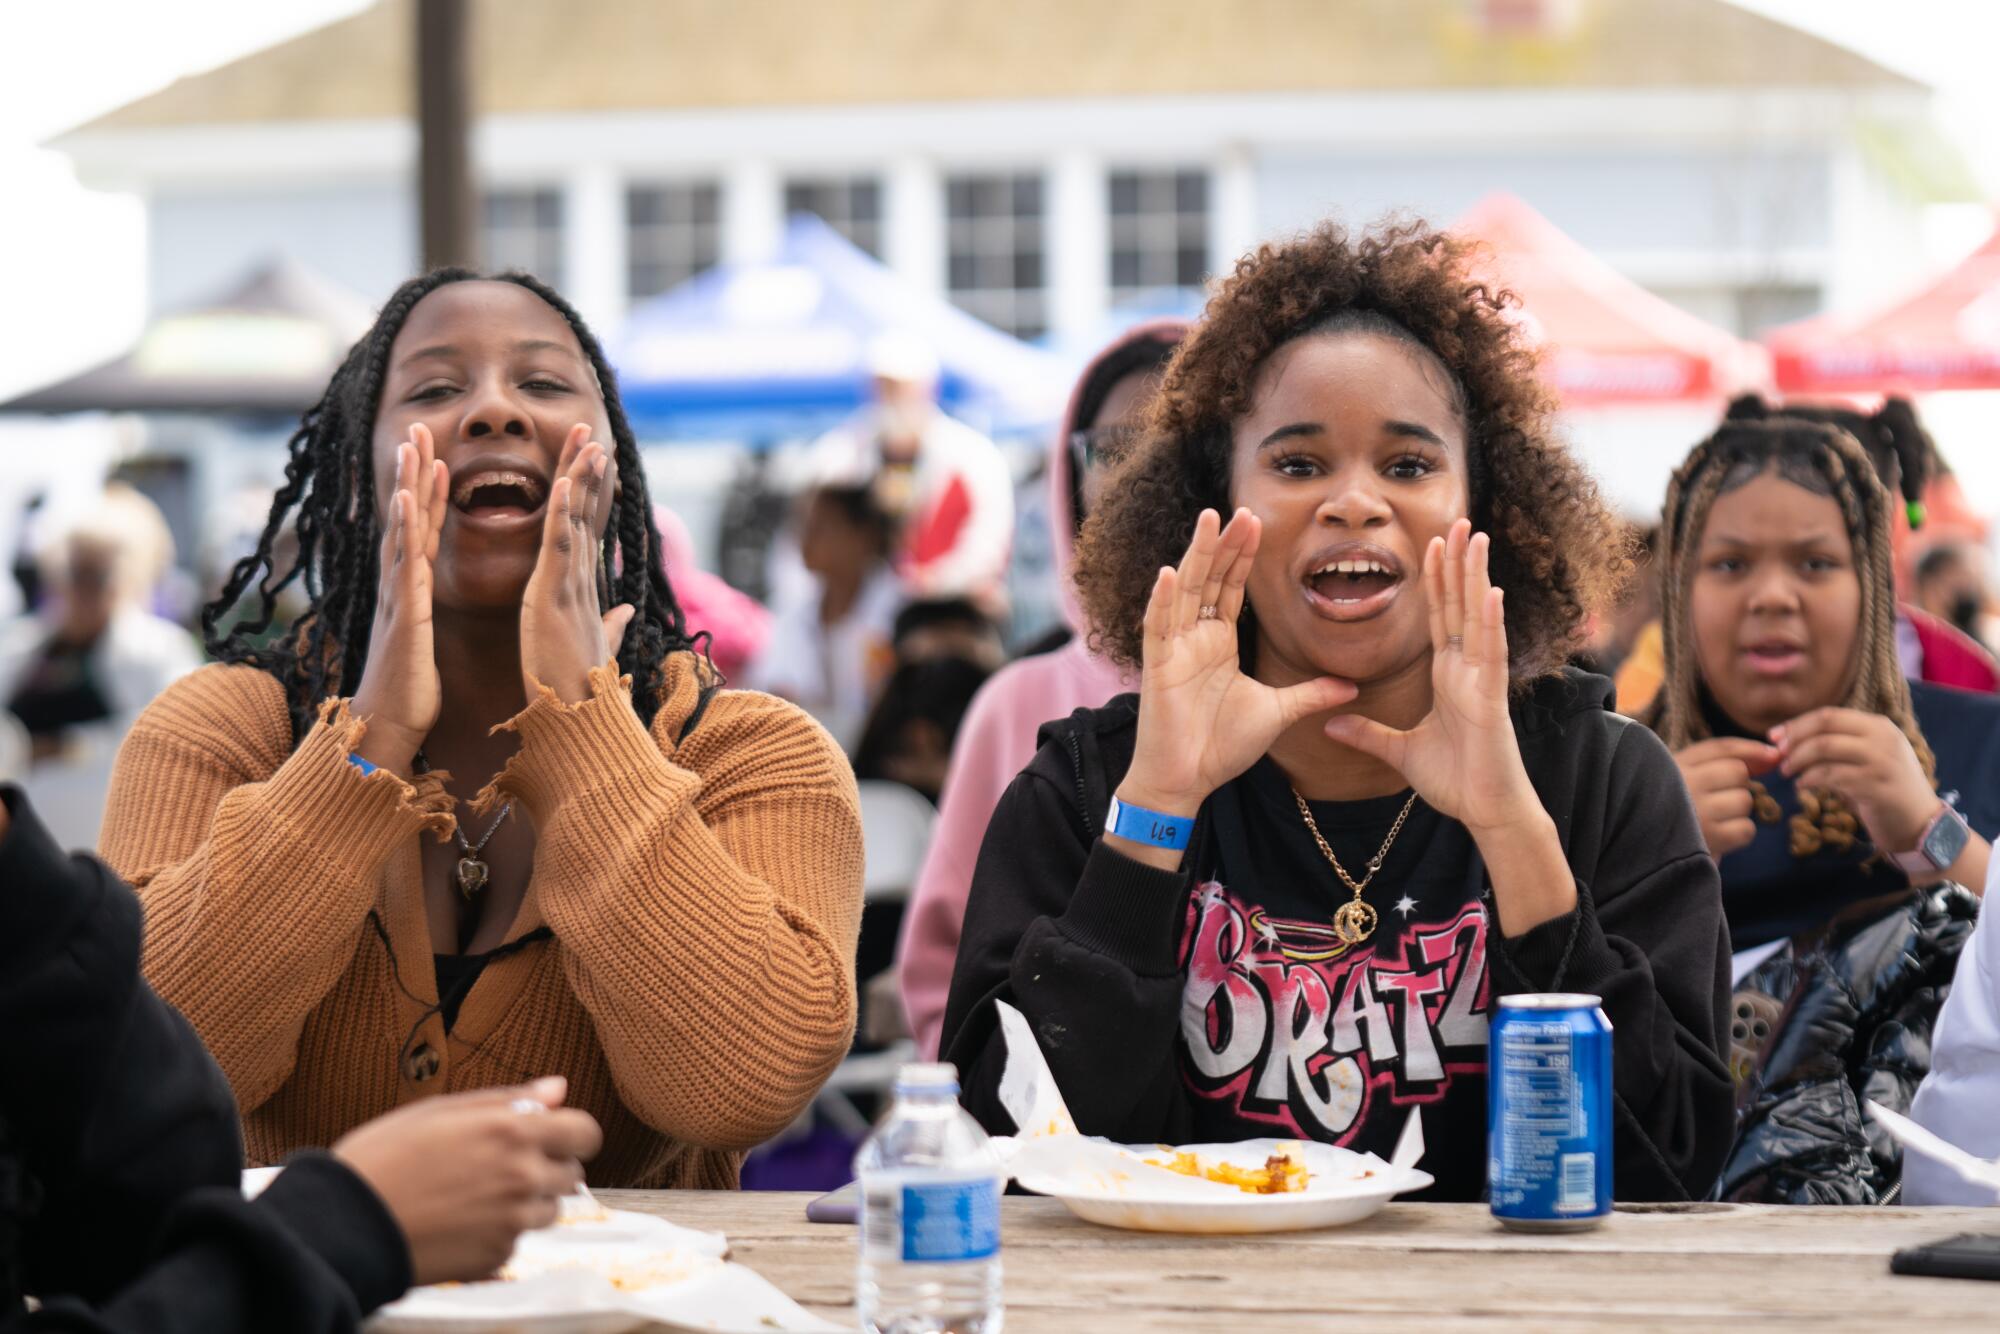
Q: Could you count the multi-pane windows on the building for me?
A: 5